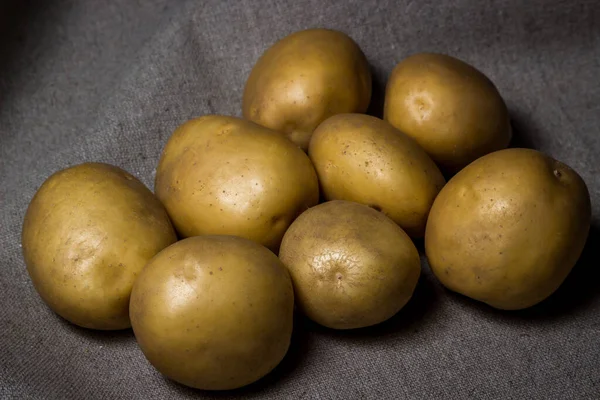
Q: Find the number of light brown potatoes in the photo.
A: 8